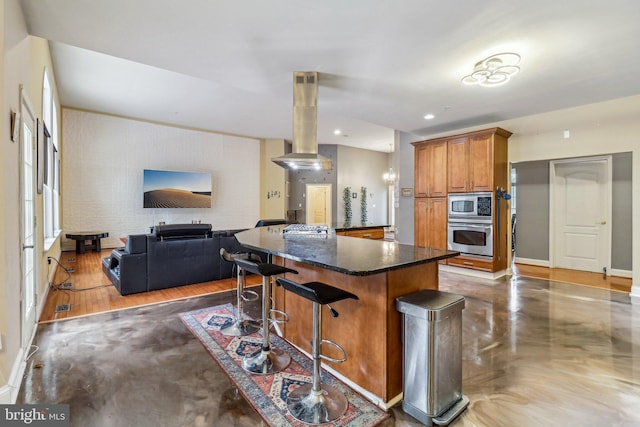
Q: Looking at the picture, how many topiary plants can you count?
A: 2